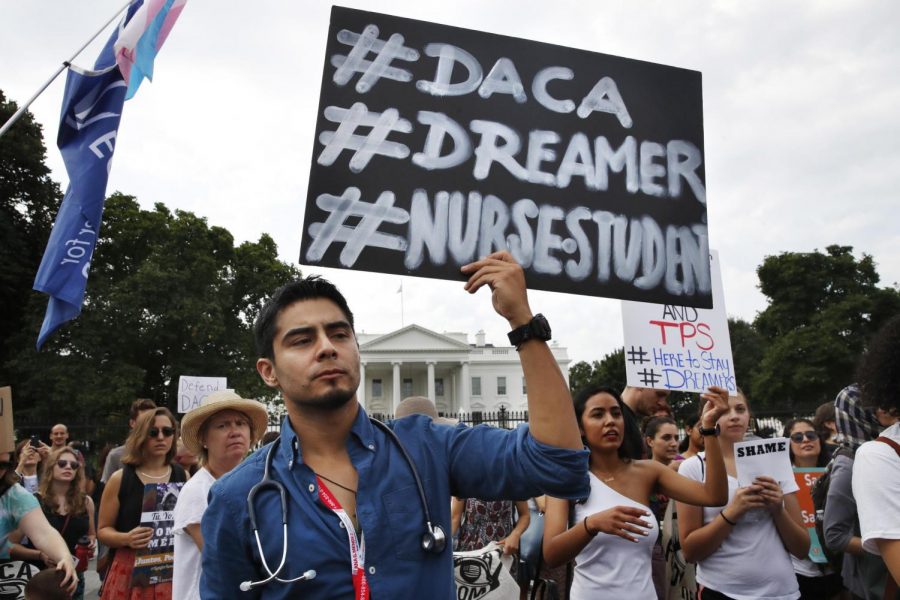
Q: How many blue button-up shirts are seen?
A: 1